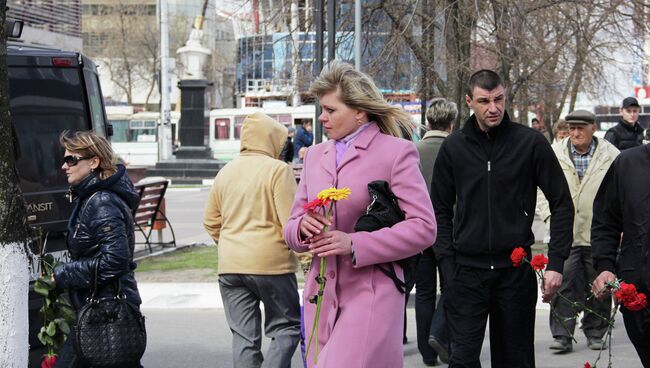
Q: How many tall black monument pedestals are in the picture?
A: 1